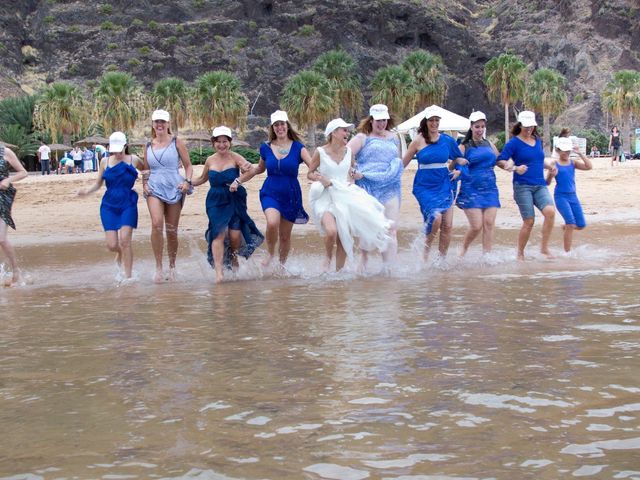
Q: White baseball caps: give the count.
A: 10